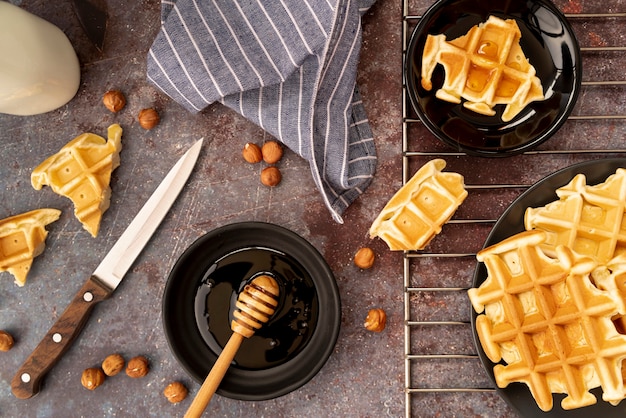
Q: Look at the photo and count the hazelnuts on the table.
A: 12